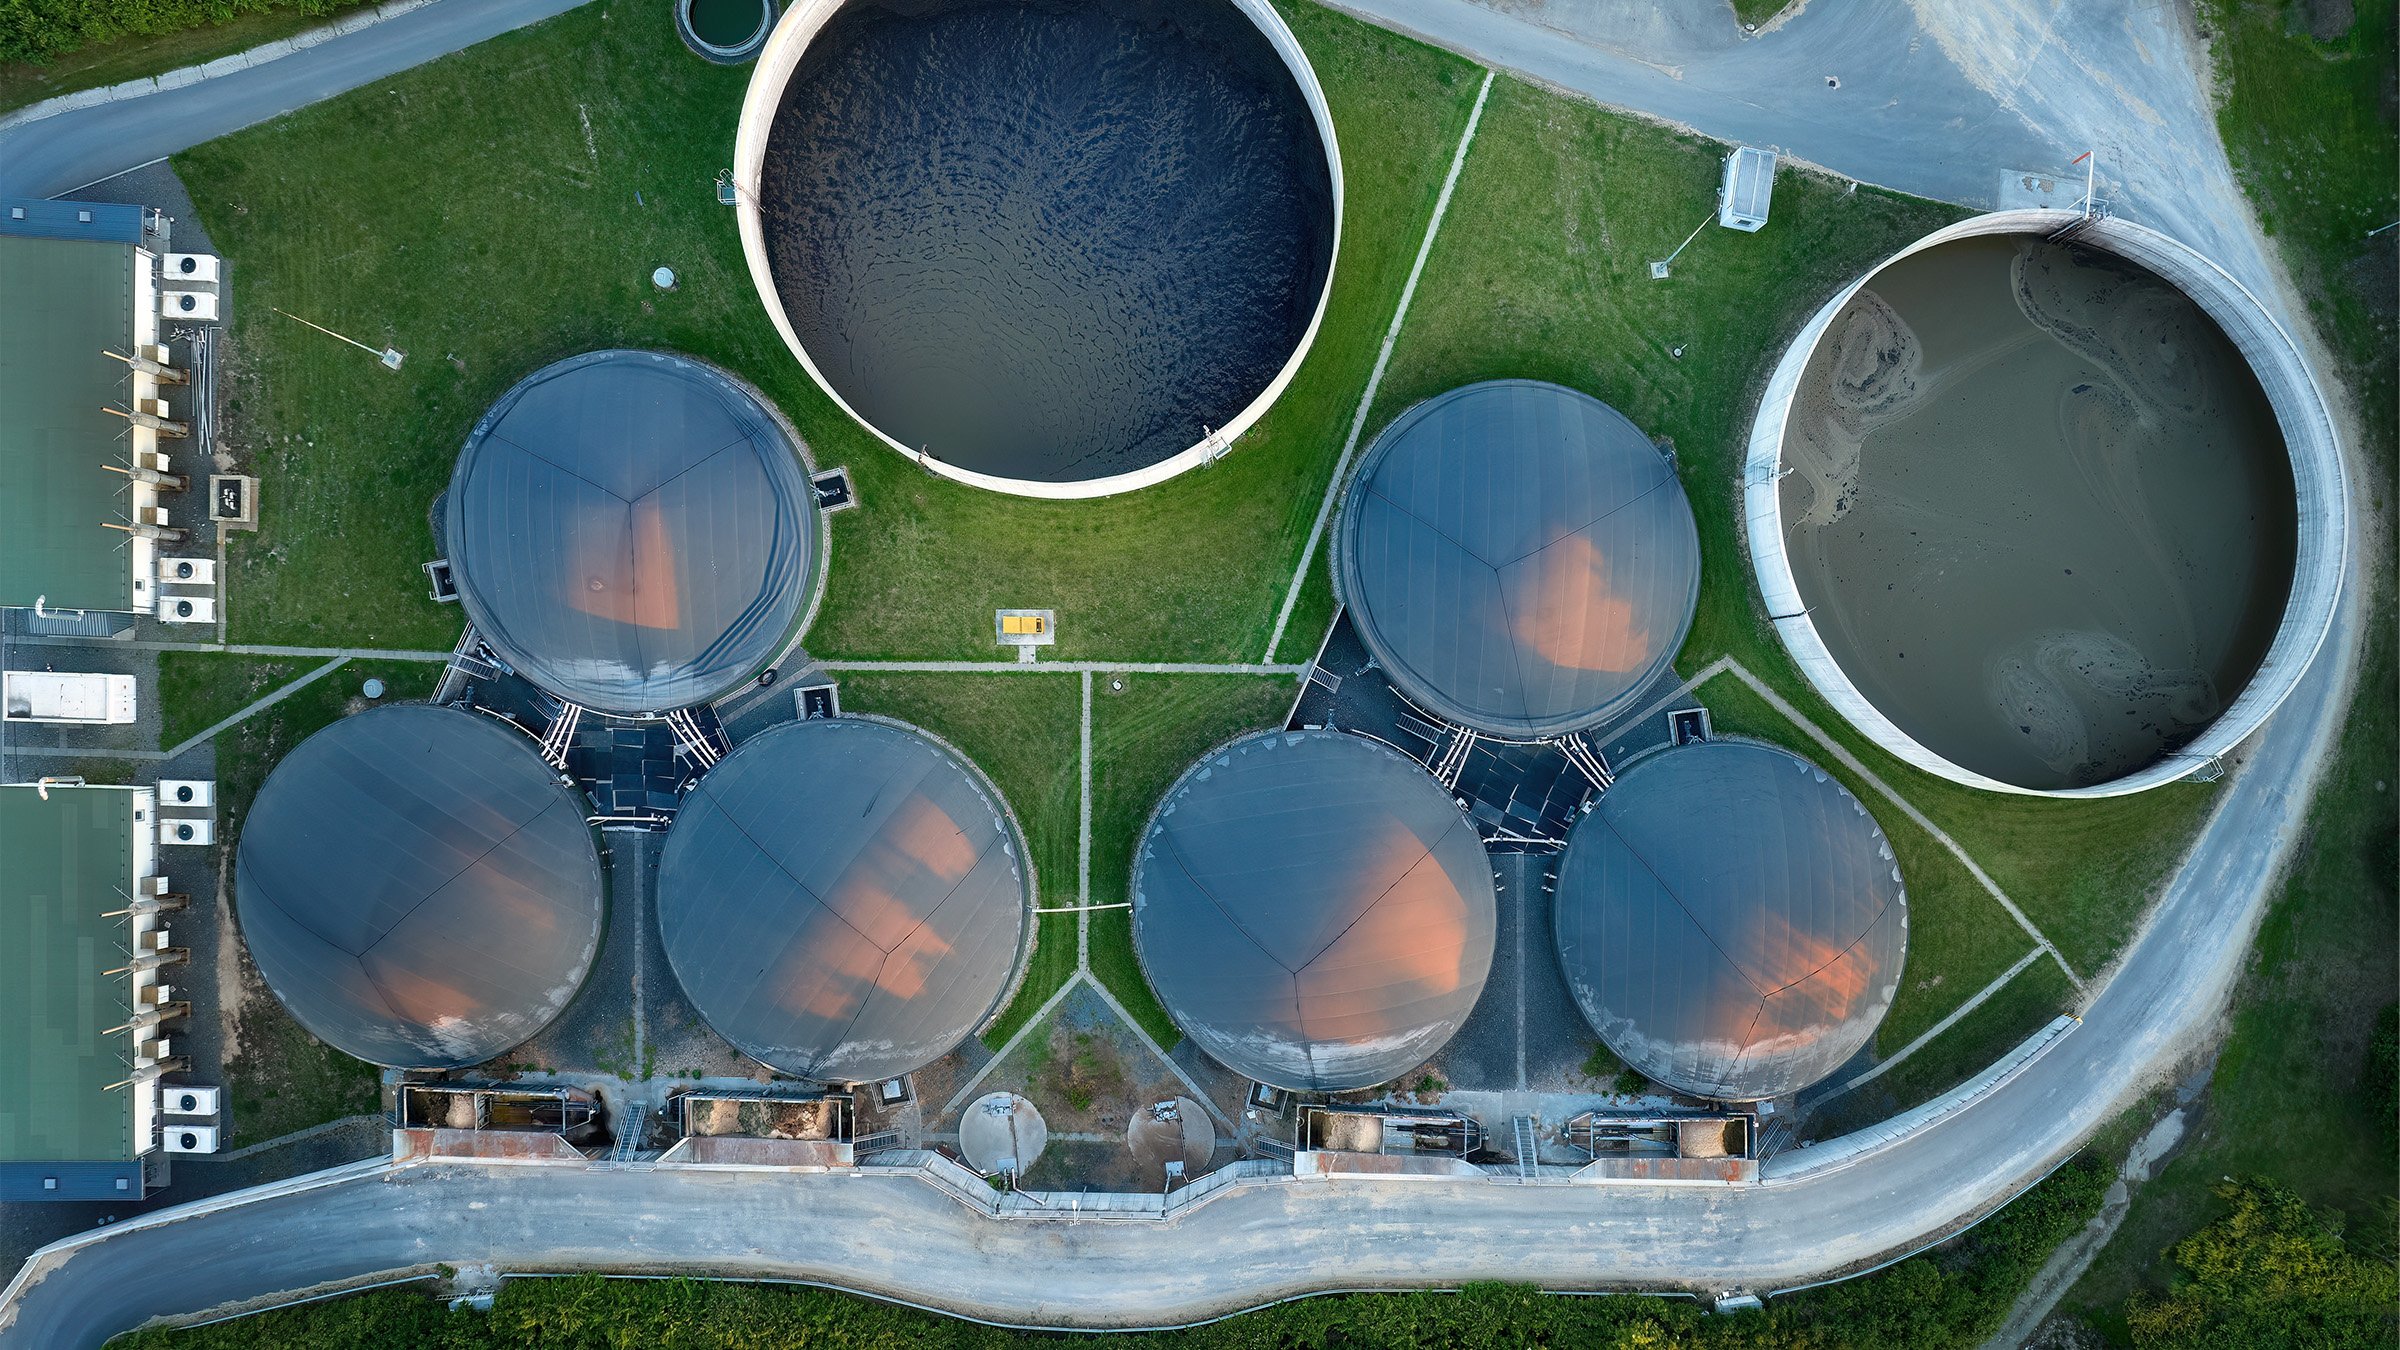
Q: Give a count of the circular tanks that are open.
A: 3